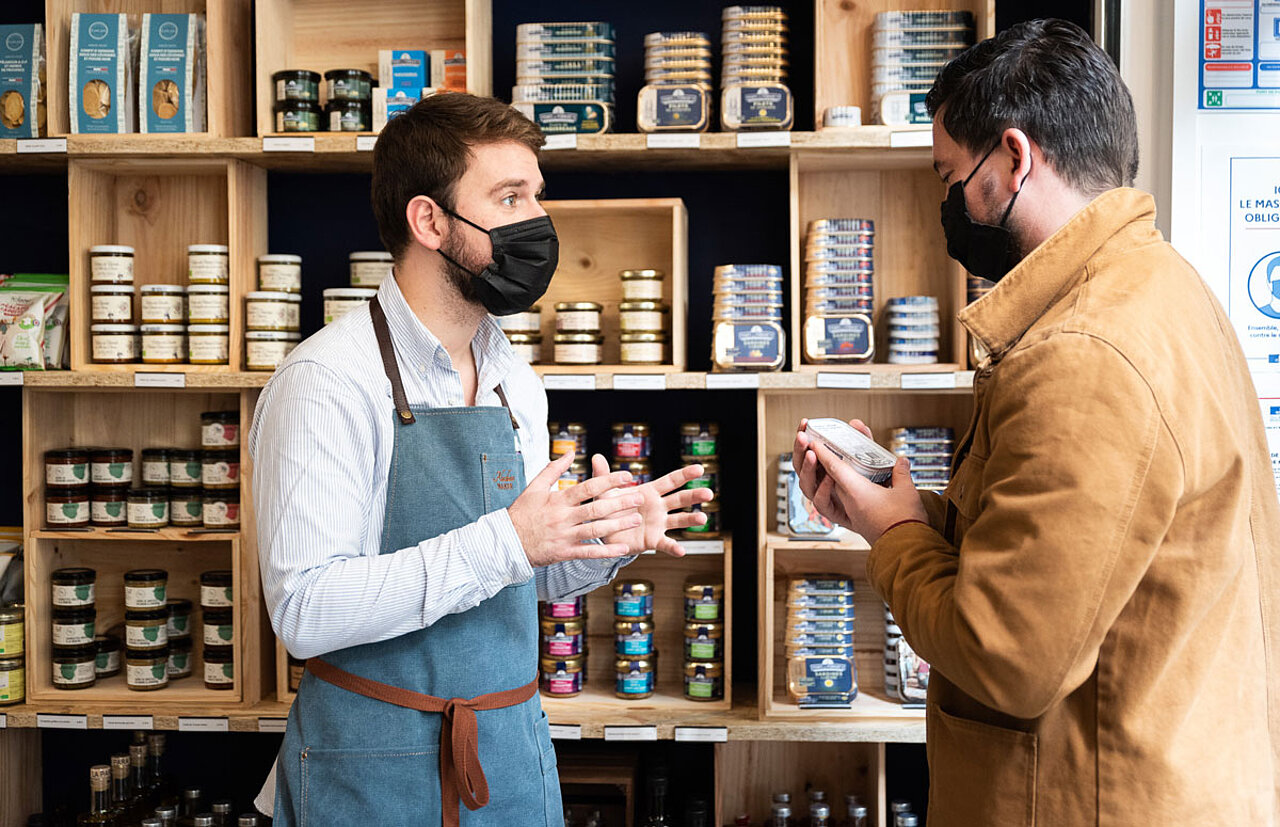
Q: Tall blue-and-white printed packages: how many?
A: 3